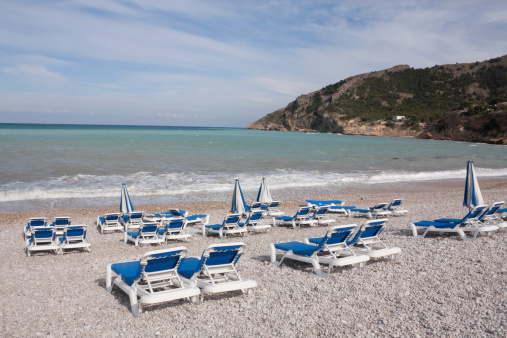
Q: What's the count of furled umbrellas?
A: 4